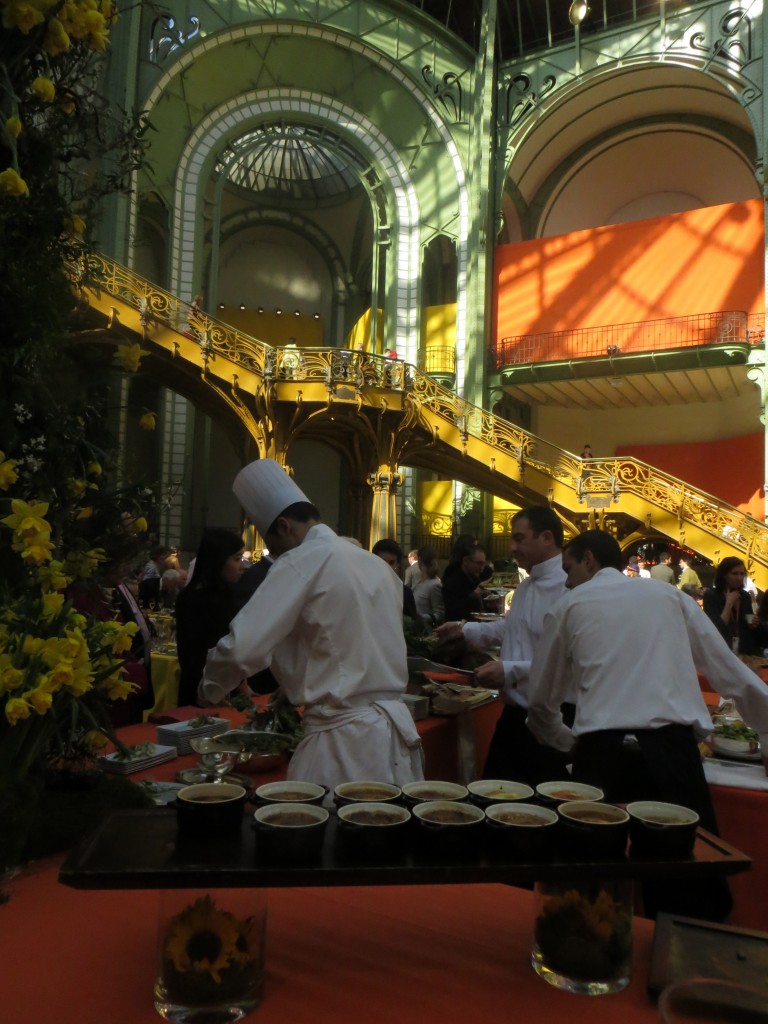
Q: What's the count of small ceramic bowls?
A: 12